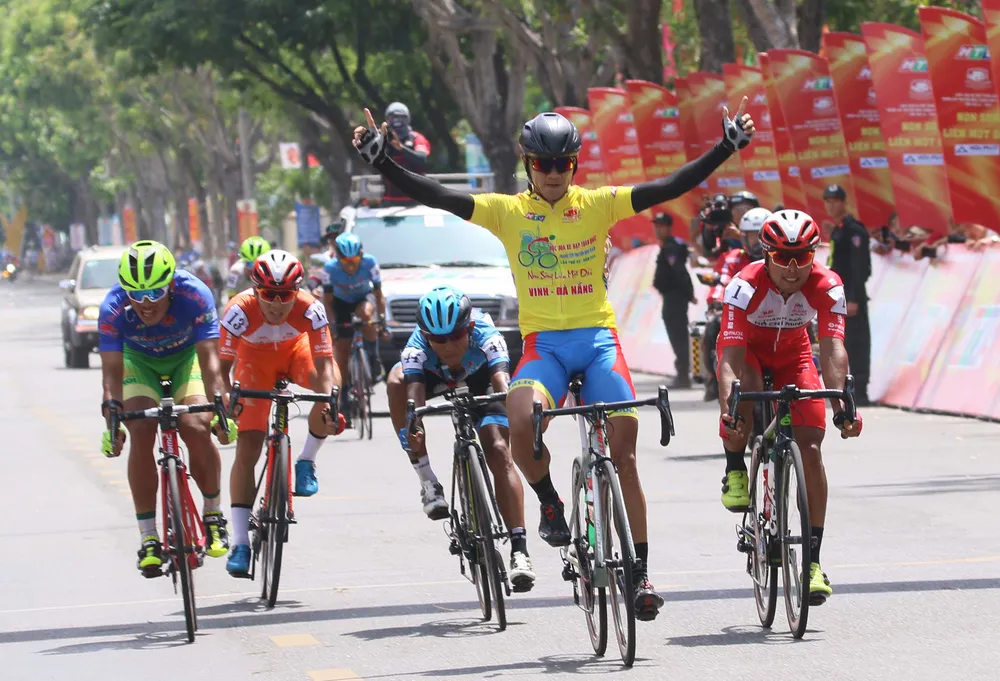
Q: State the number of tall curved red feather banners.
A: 12